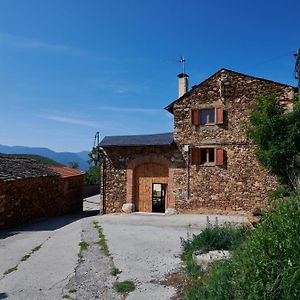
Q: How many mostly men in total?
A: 0